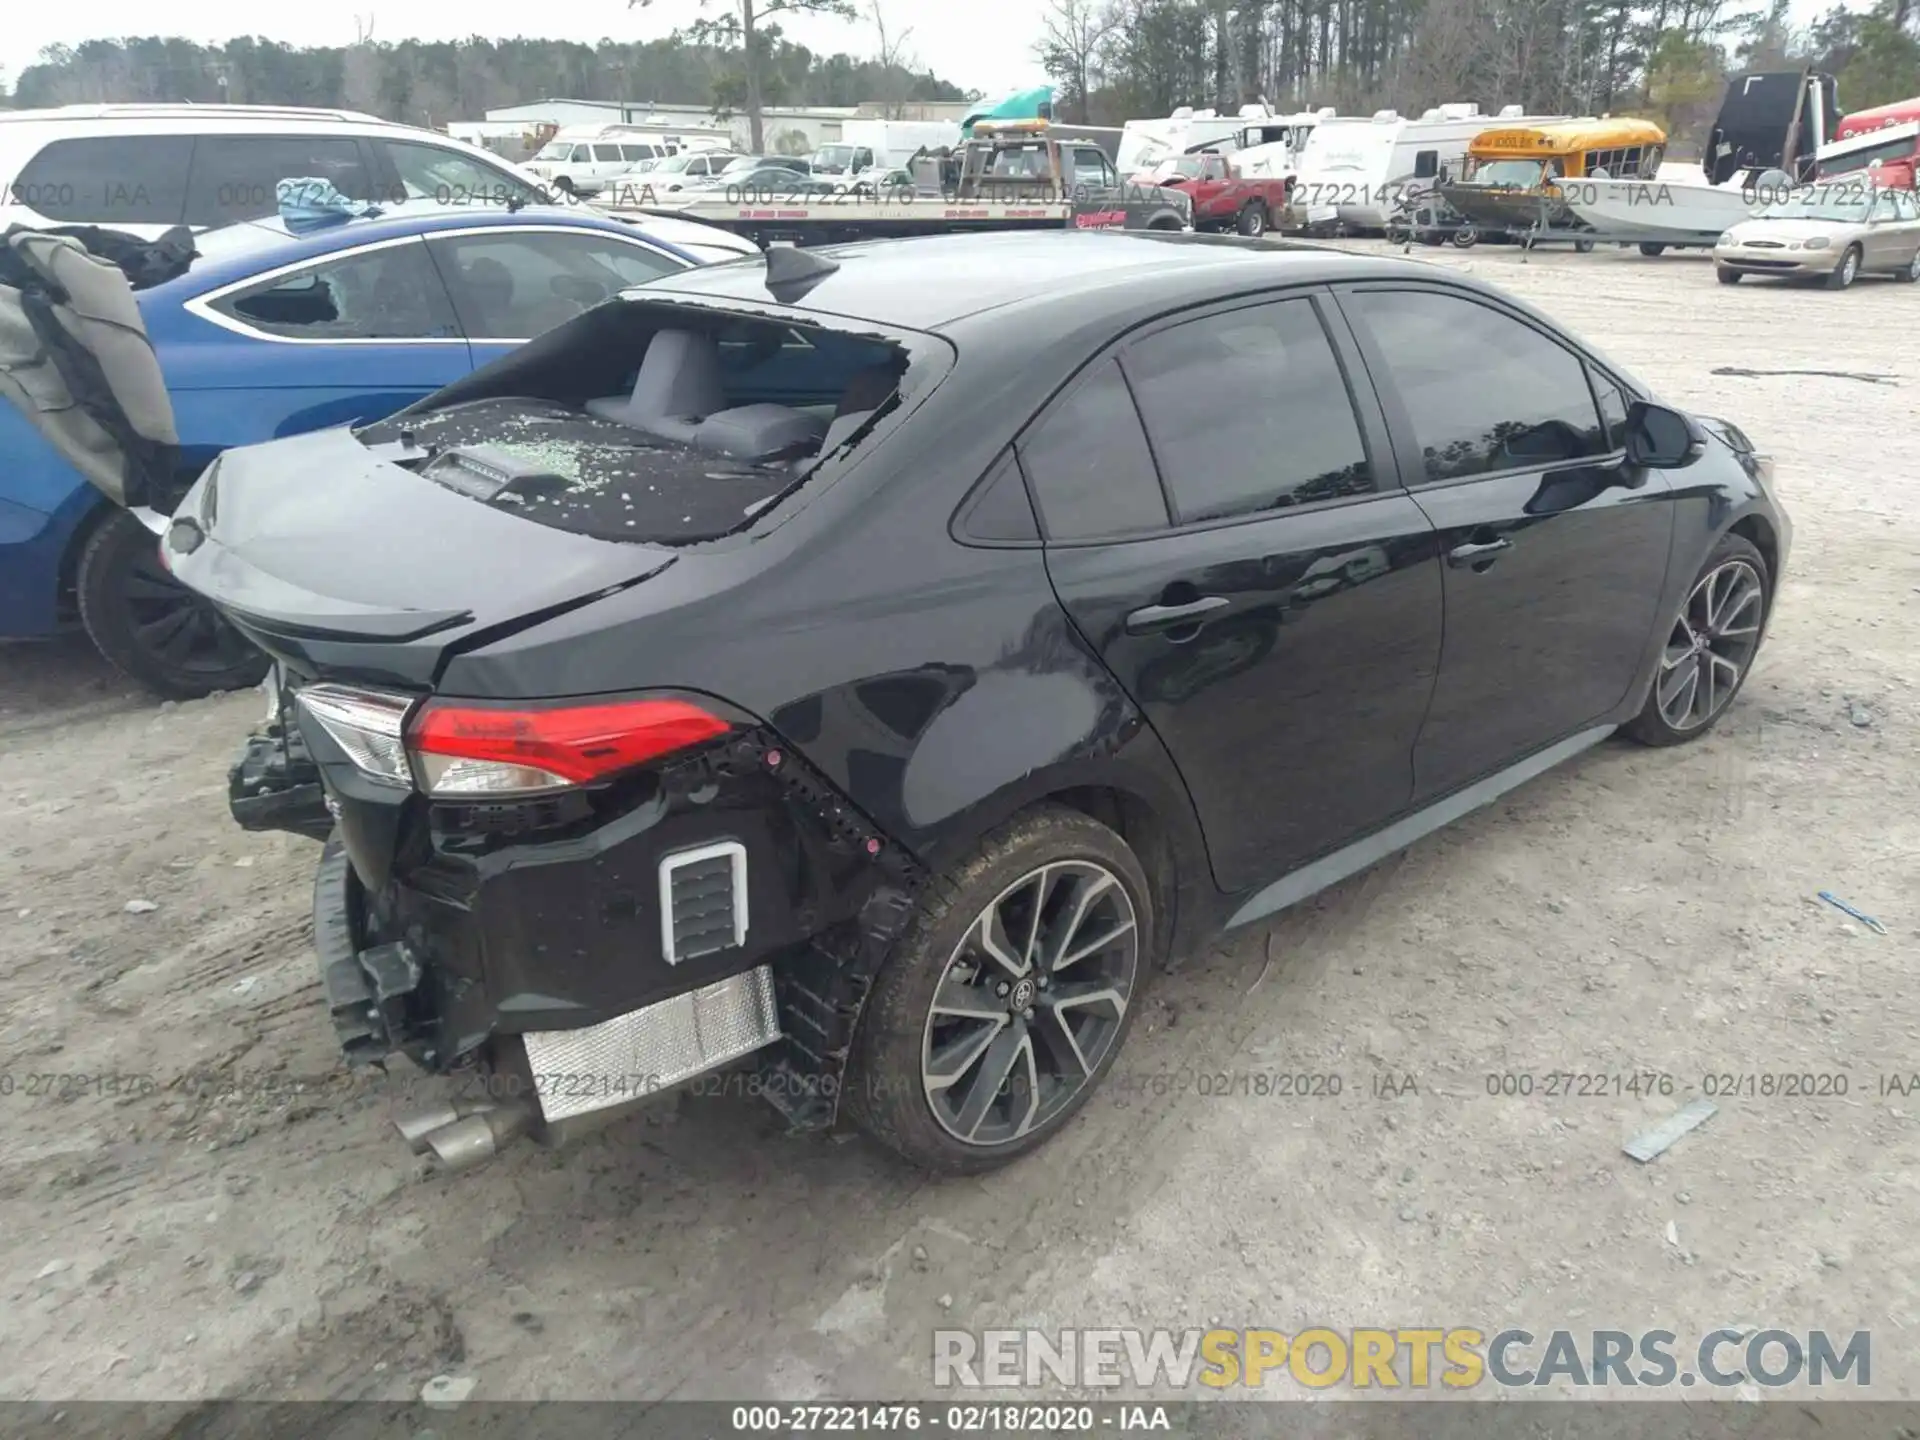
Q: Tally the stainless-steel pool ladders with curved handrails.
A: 0